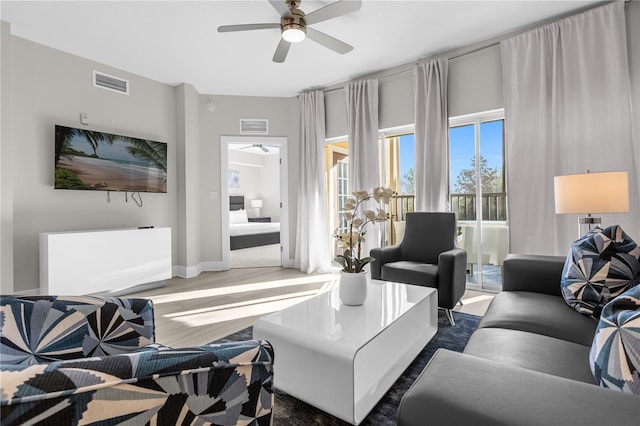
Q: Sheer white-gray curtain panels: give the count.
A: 4